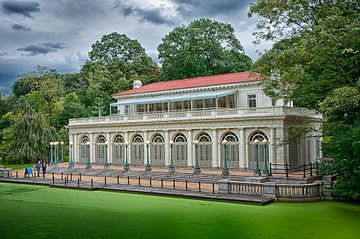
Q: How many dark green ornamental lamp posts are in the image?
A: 14